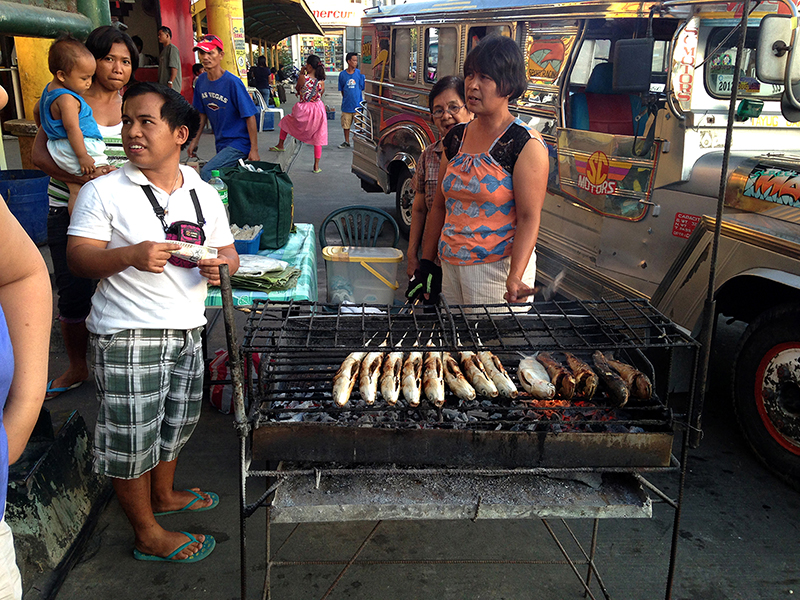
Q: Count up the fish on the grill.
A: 13